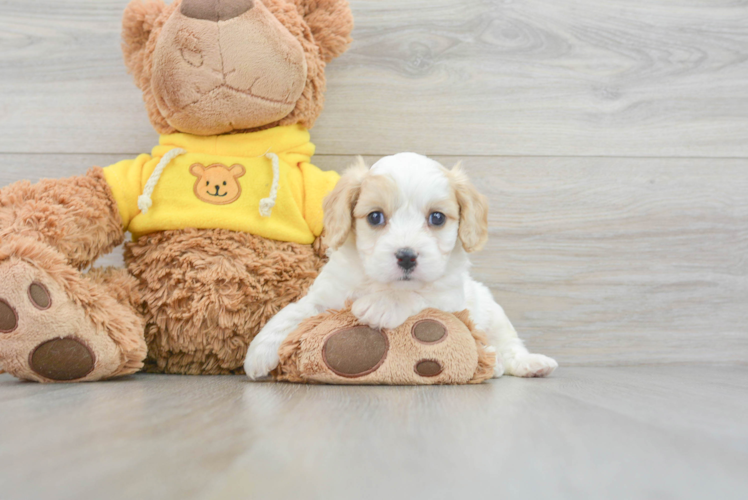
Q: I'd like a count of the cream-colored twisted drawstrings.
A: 2